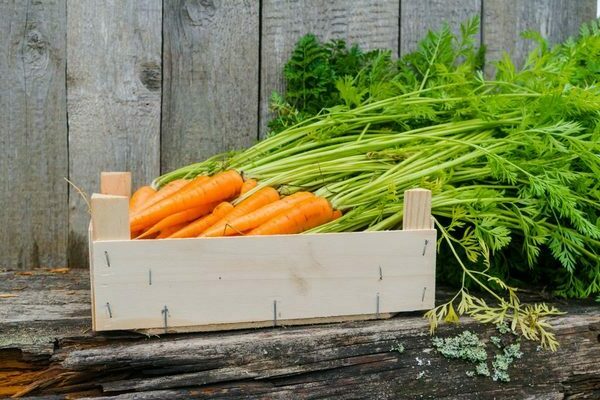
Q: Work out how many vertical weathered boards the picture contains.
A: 6